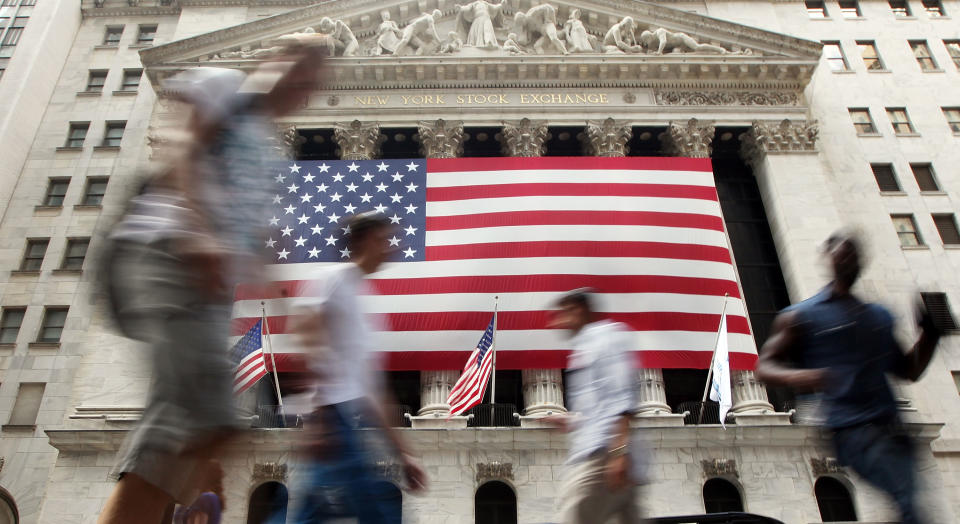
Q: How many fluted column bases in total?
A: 4